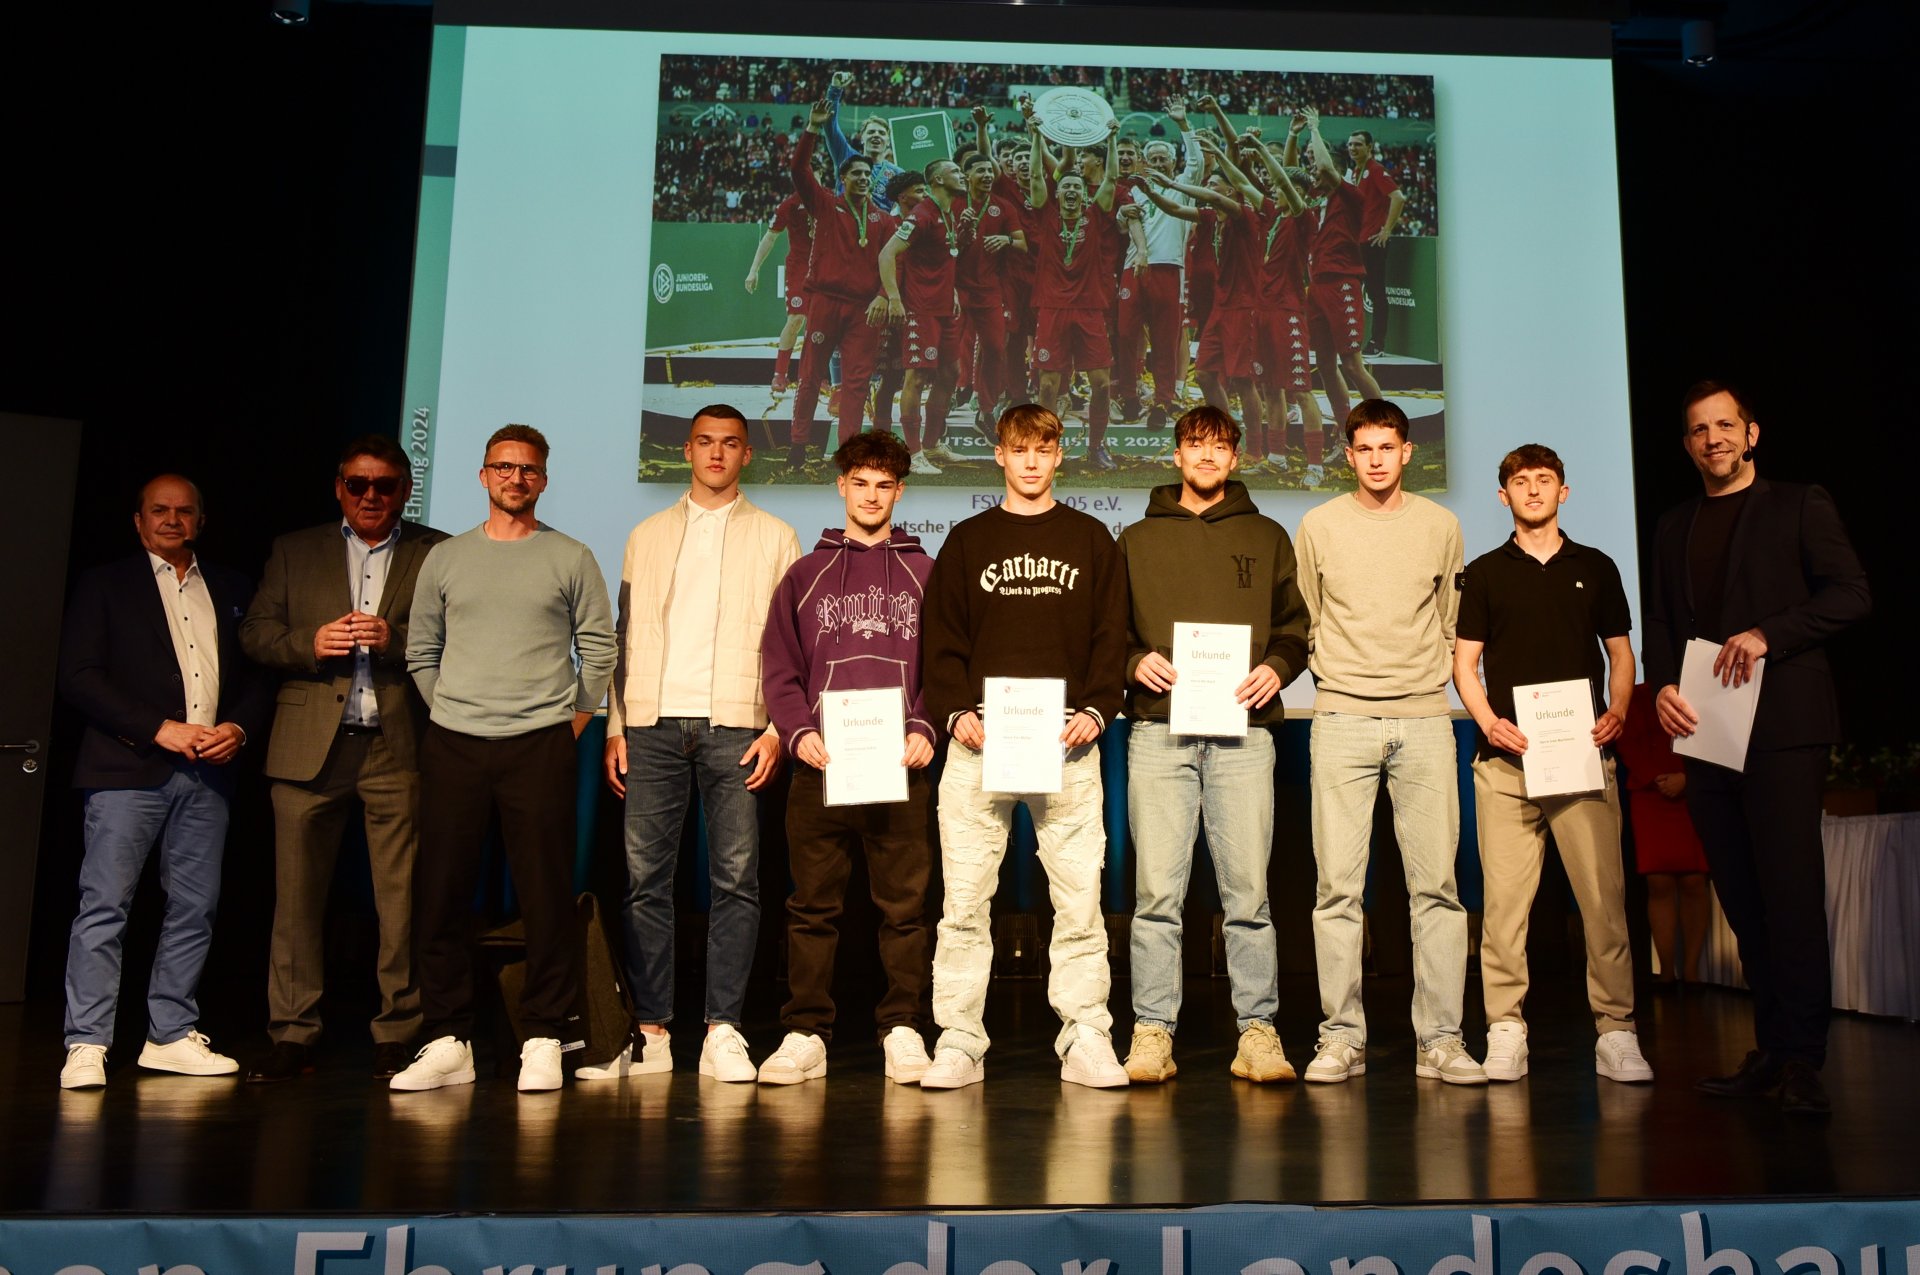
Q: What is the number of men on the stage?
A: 10